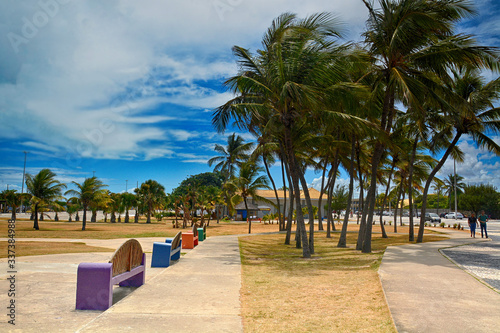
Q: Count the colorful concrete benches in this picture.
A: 4